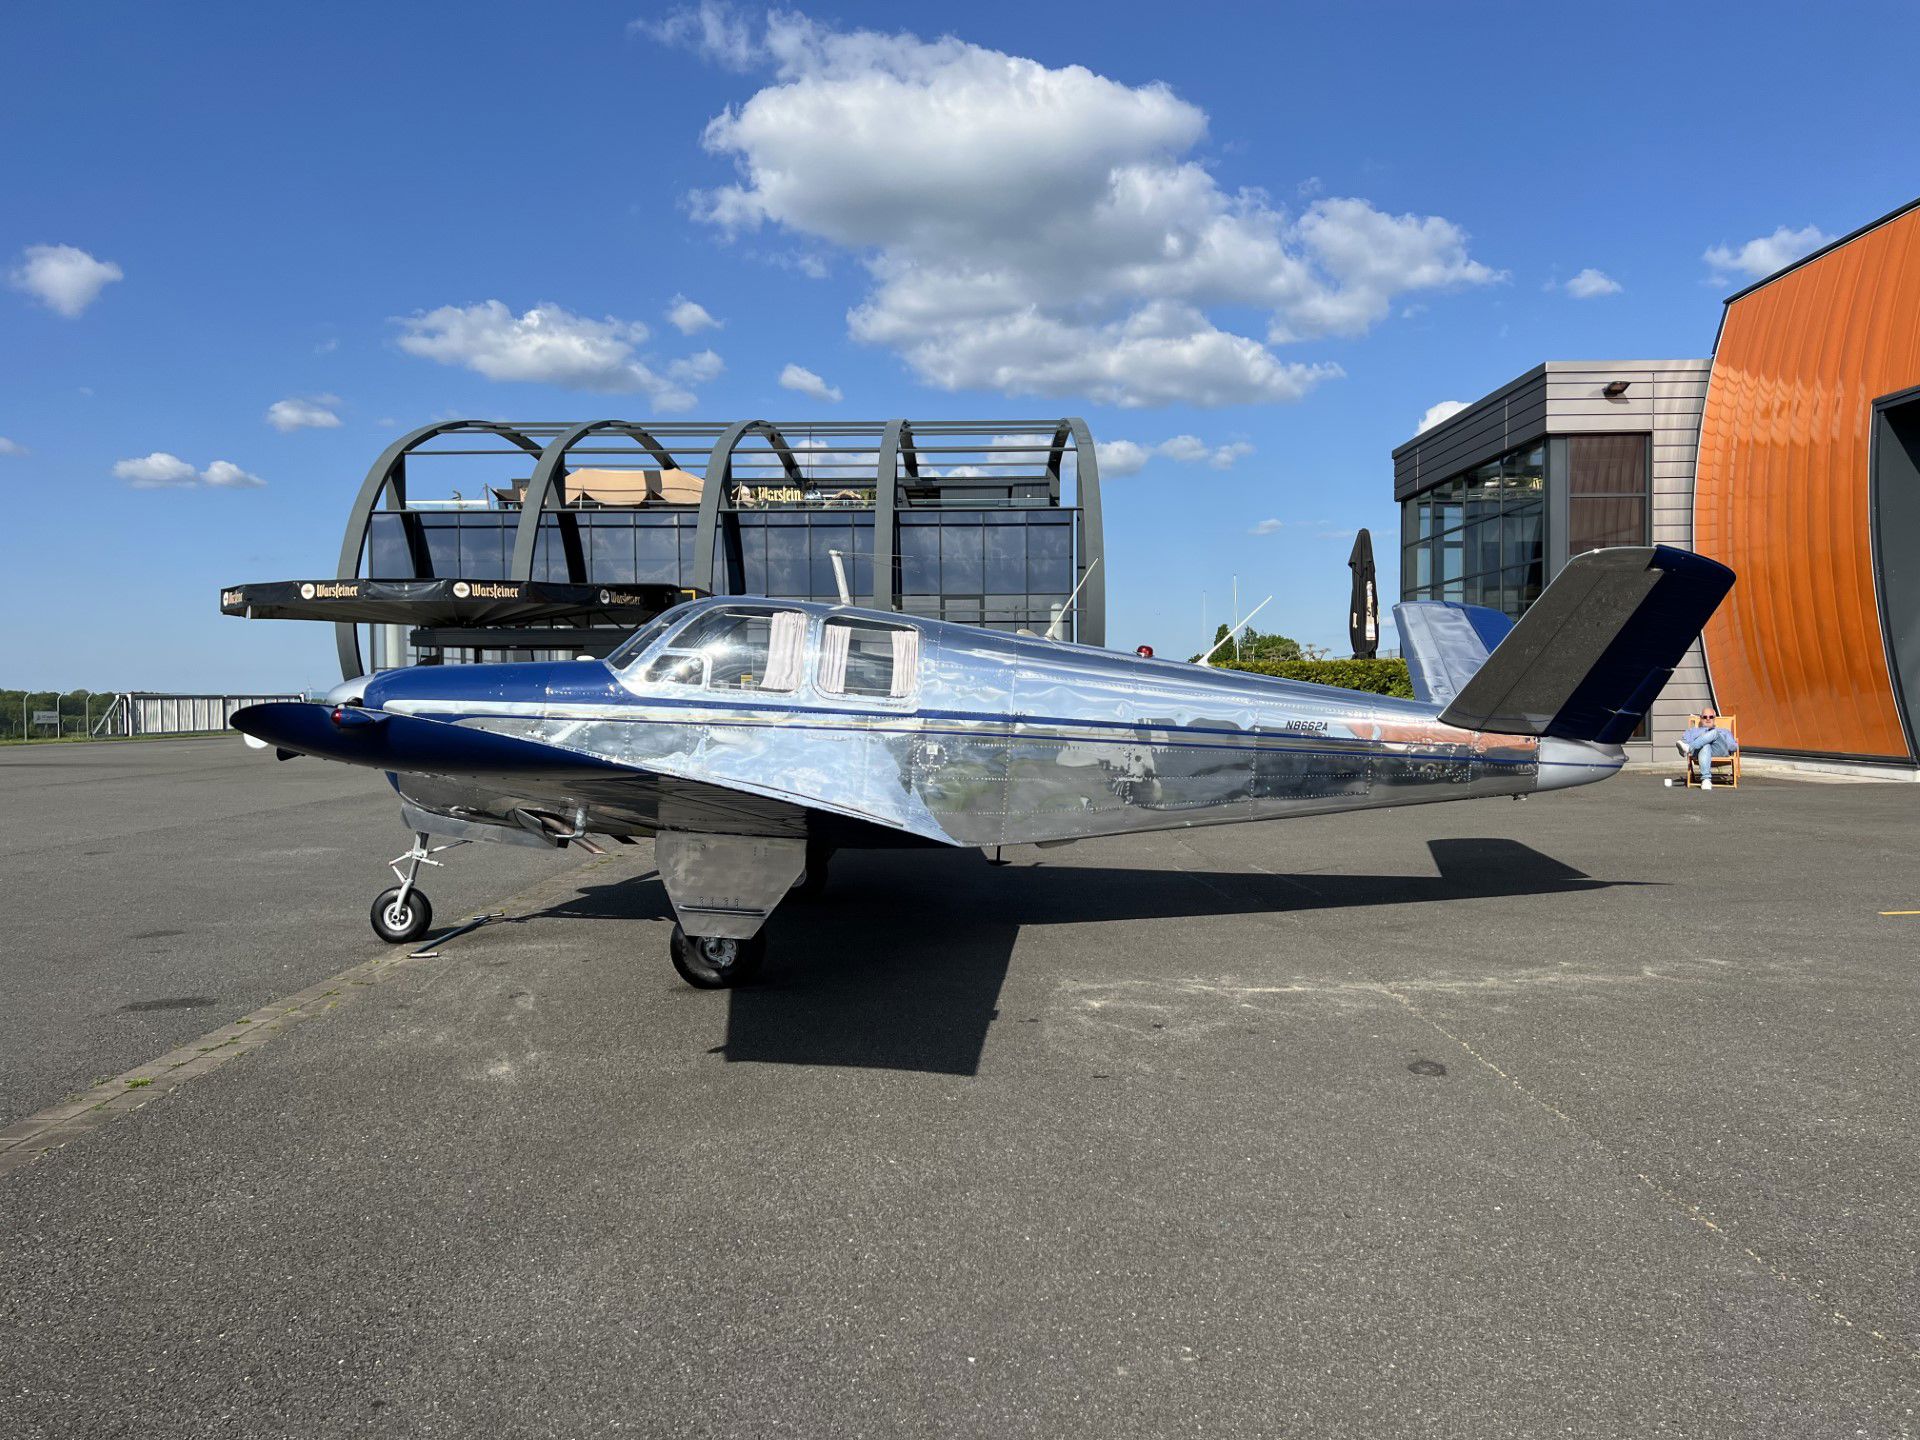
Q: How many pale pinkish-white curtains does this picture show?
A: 3